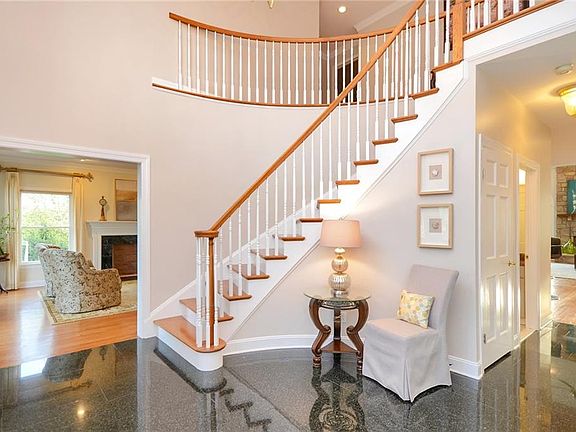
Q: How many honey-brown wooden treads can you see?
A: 14